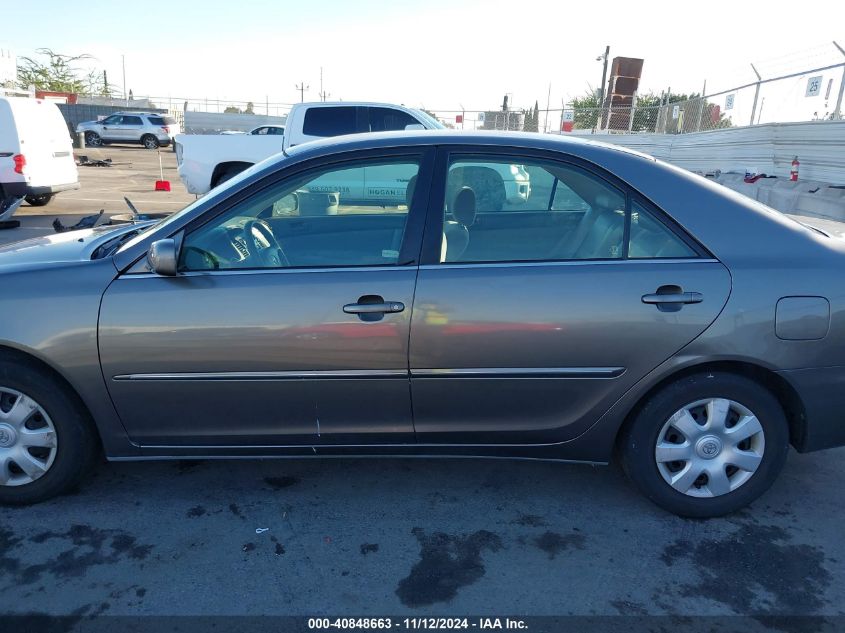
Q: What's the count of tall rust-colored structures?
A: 1